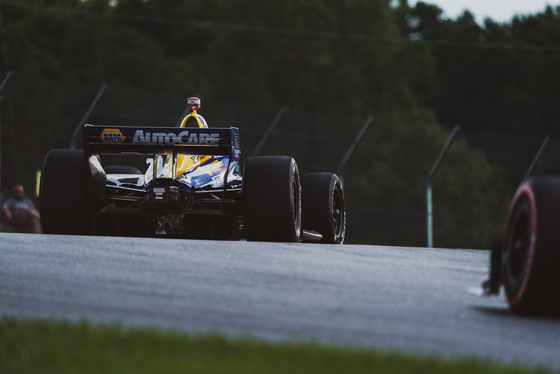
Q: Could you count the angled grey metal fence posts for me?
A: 6